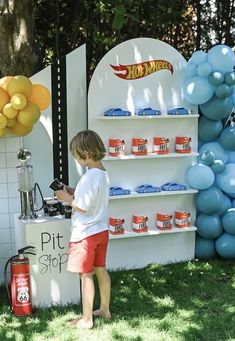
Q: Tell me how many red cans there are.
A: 8